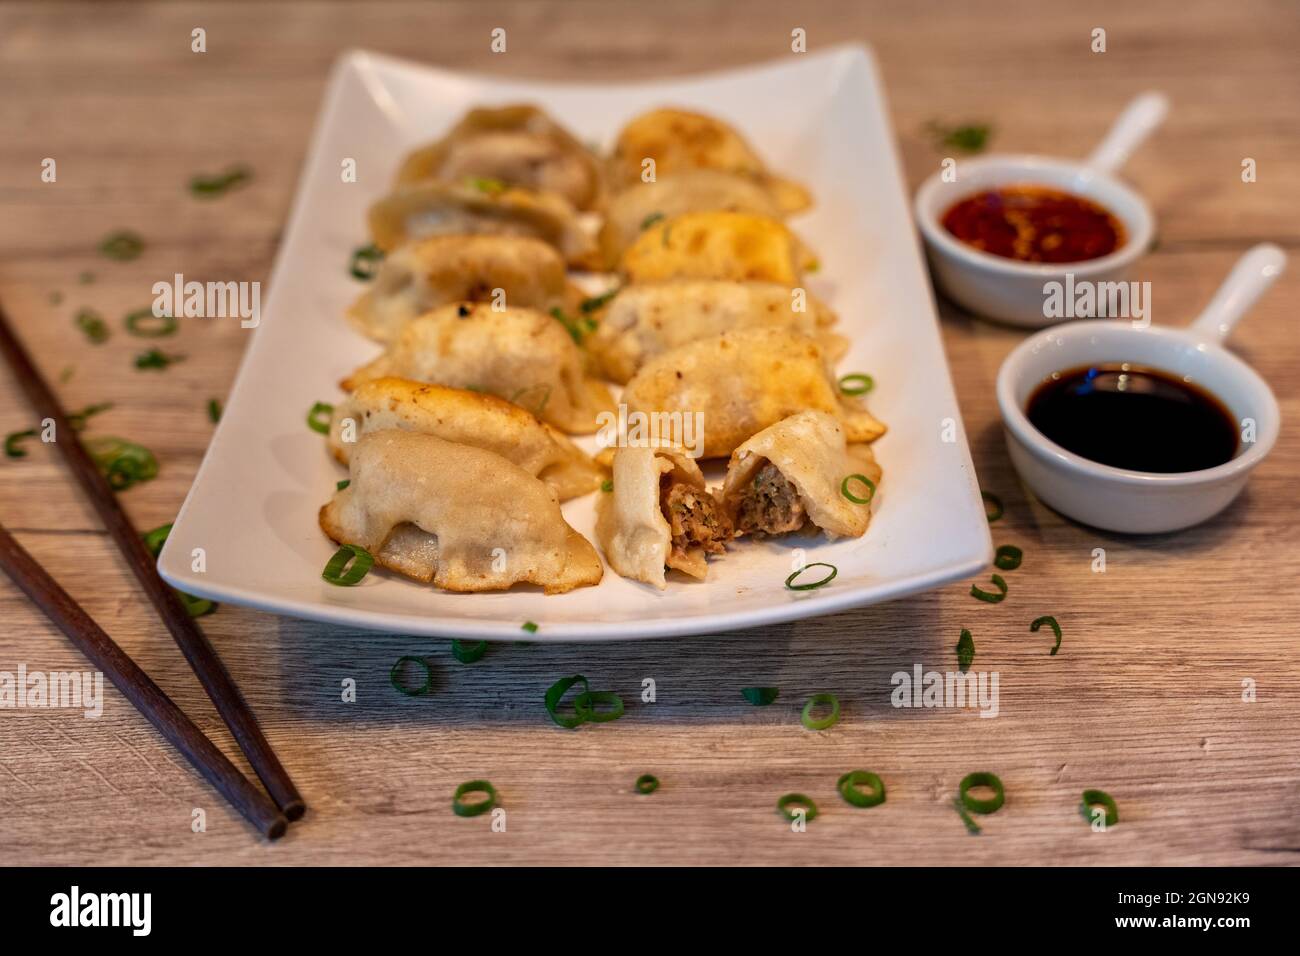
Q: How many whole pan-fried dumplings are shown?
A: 11